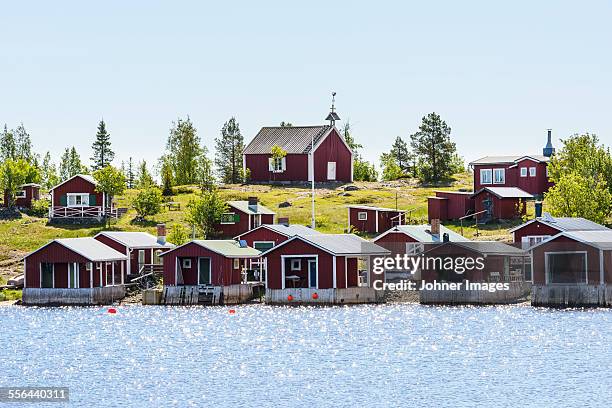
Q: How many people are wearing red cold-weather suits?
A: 0